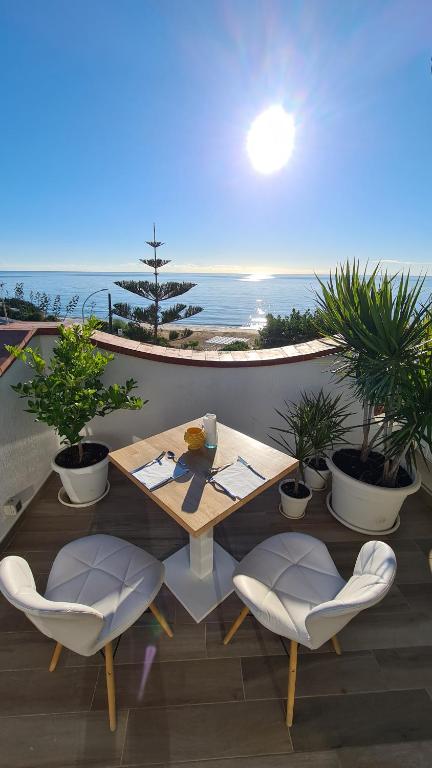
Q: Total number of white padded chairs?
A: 2